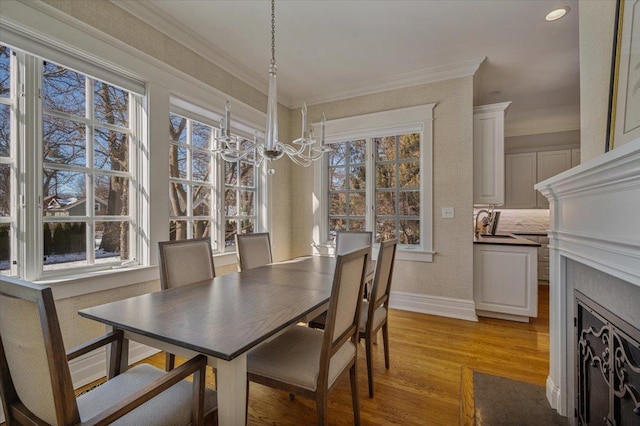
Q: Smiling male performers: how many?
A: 0